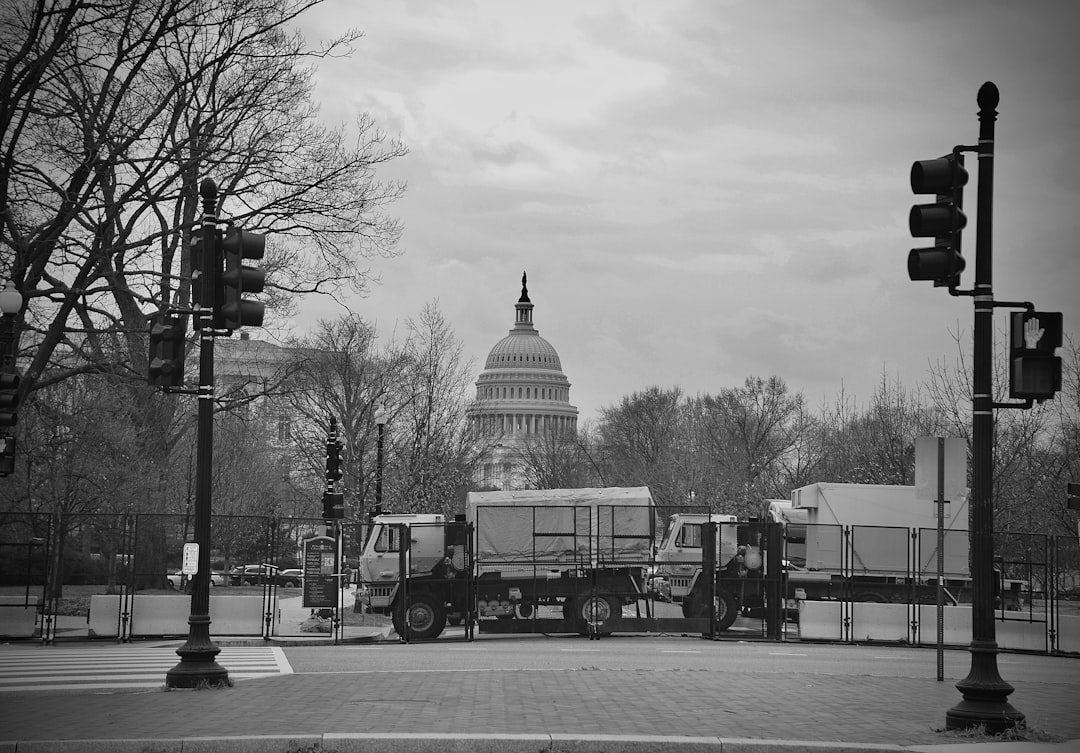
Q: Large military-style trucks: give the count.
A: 2